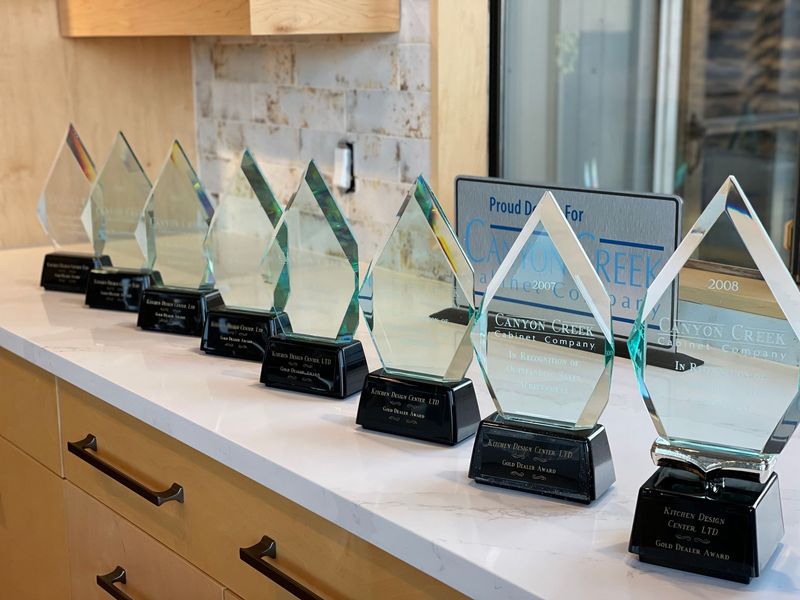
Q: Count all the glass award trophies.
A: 8